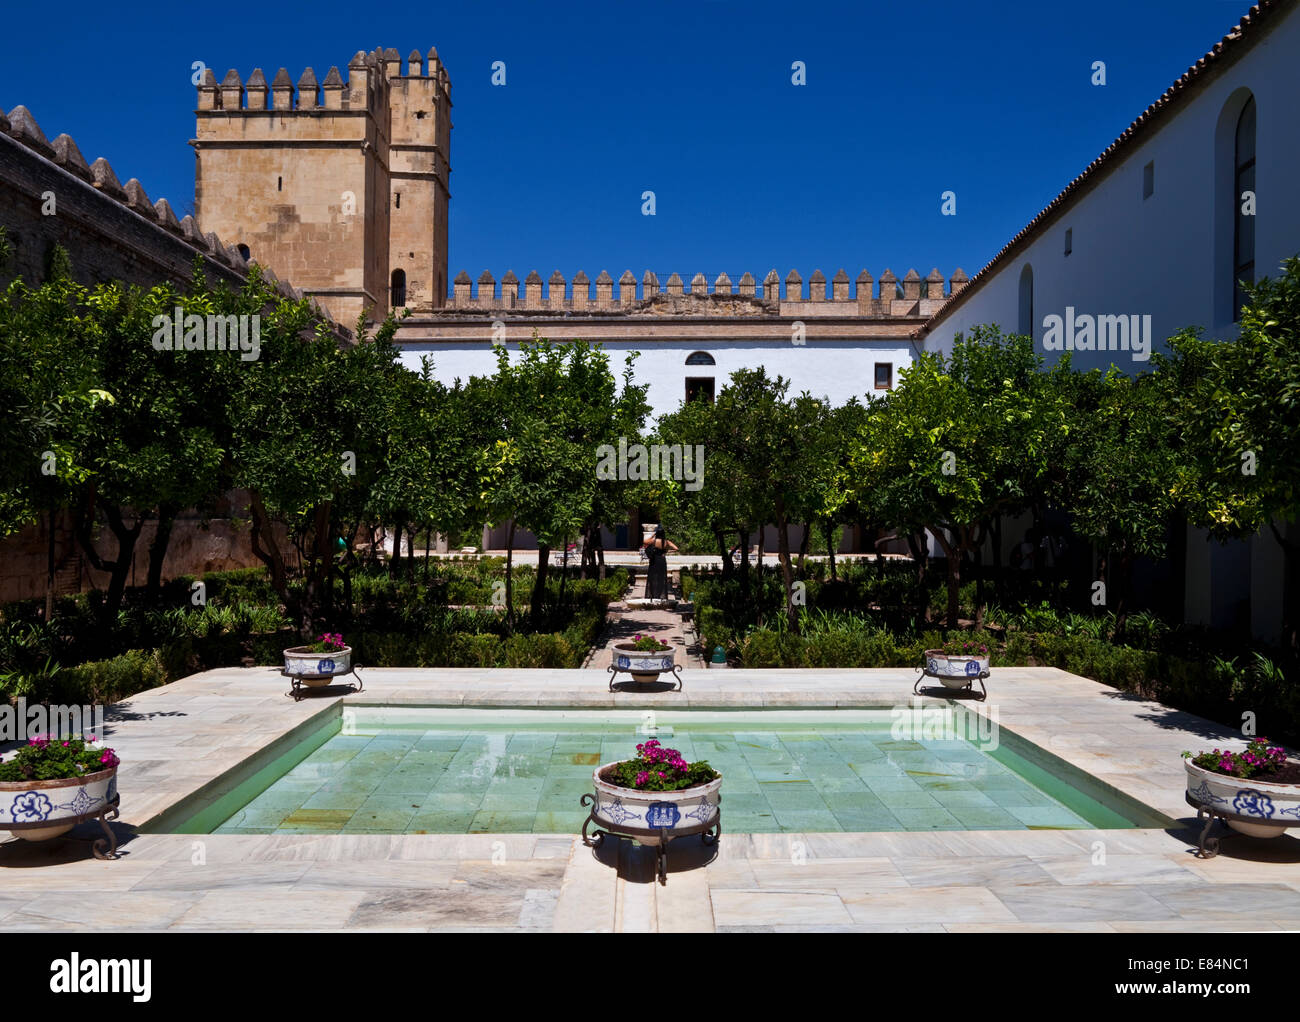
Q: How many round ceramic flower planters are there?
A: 6